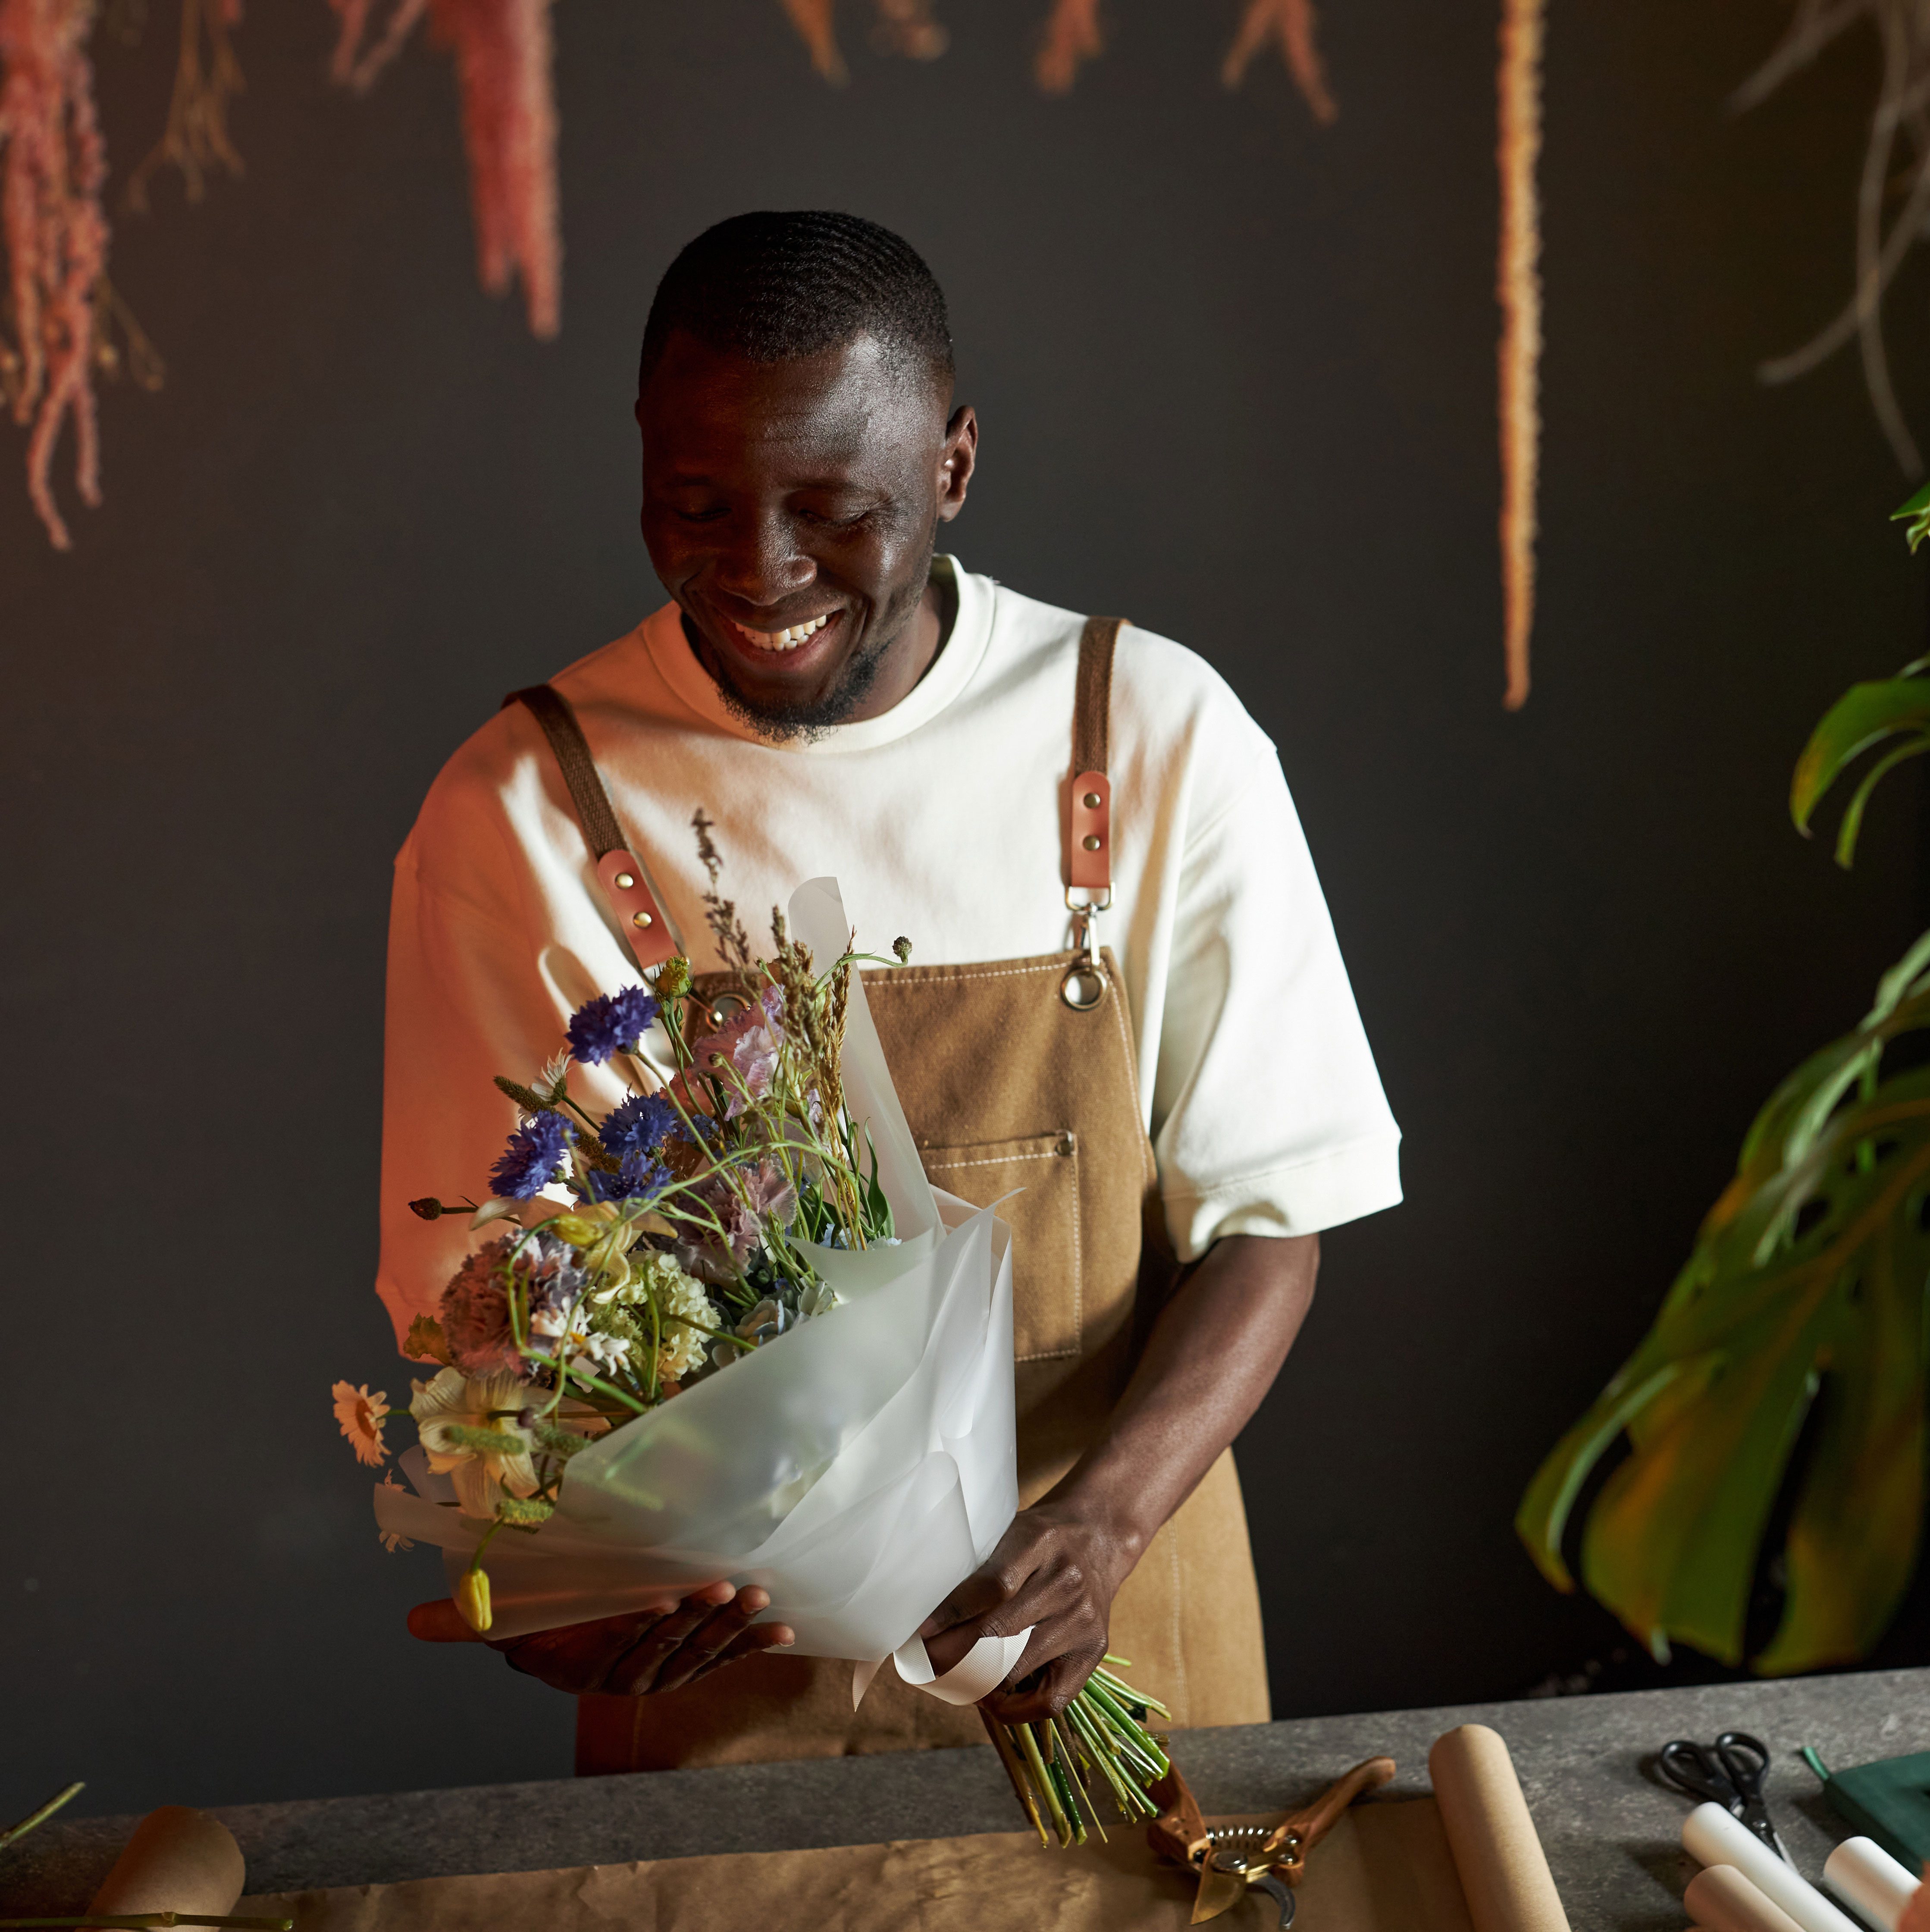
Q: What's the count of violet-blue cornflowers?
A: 4